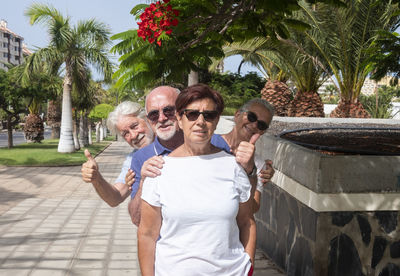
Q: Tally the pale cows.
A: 0